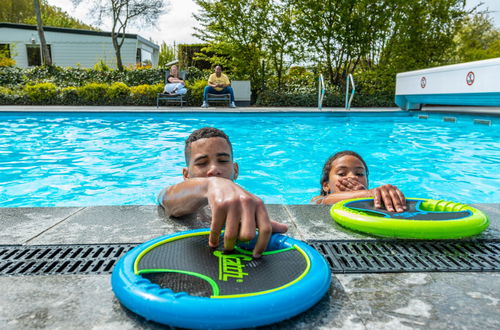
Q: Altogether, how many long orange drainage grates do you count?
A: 0